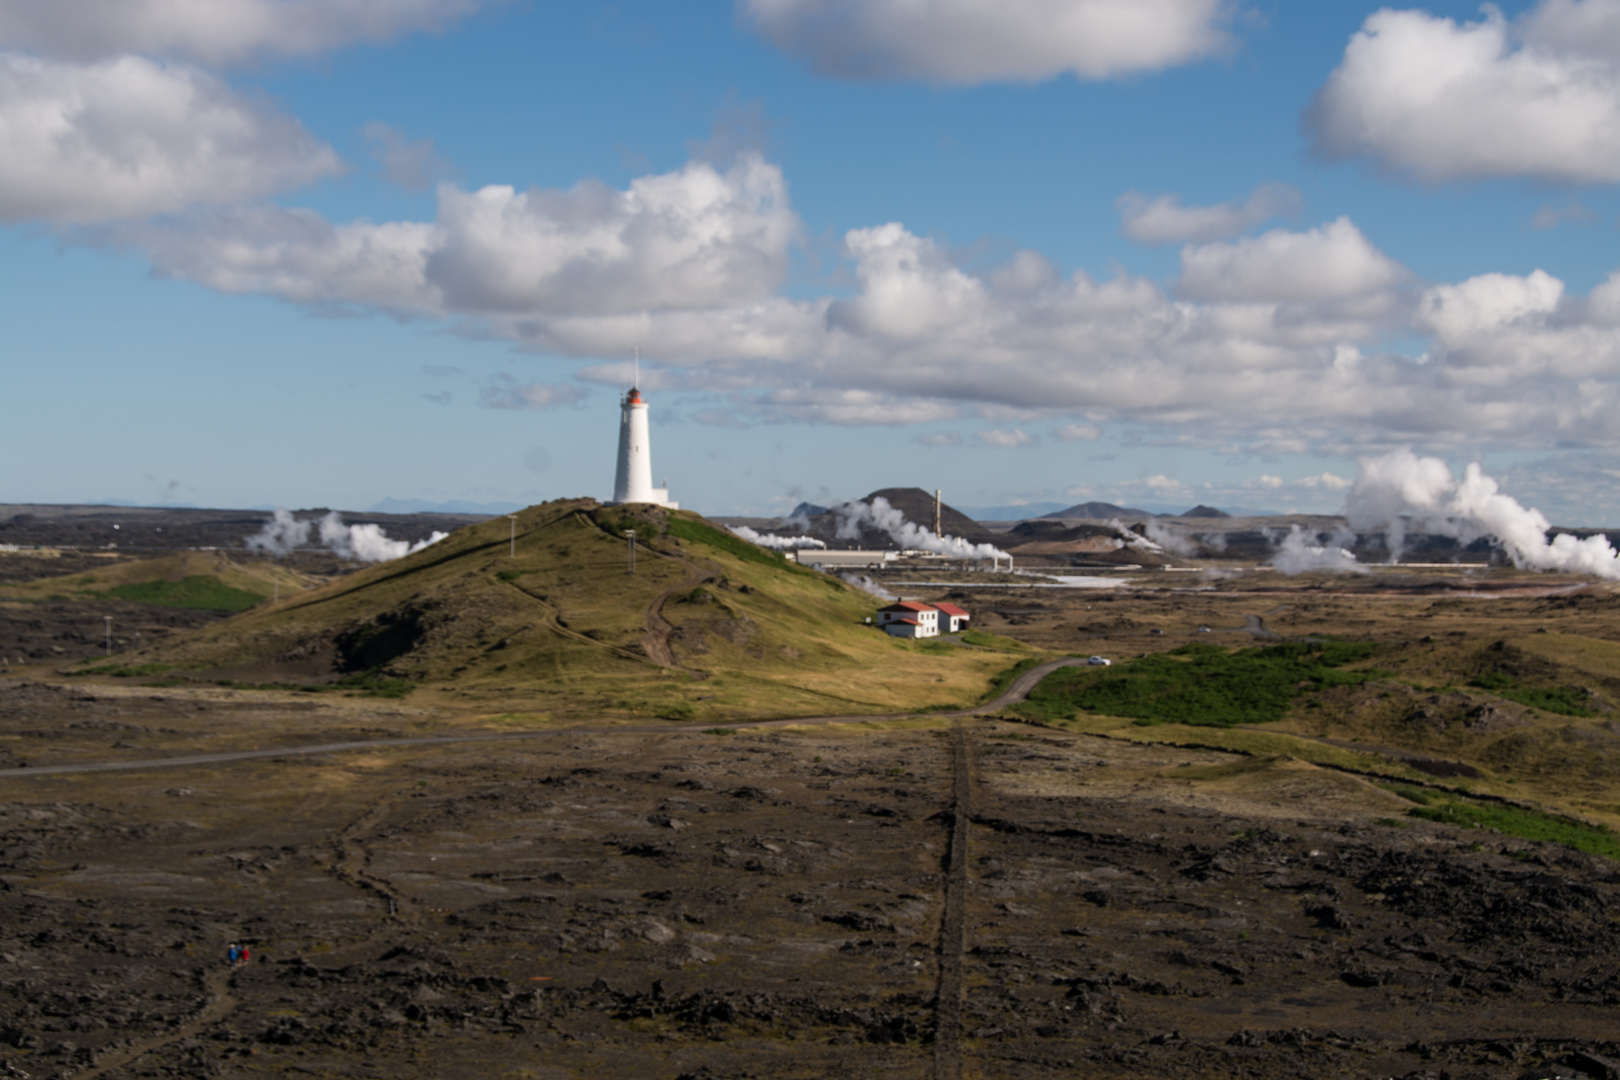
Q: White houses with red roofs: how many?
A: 2